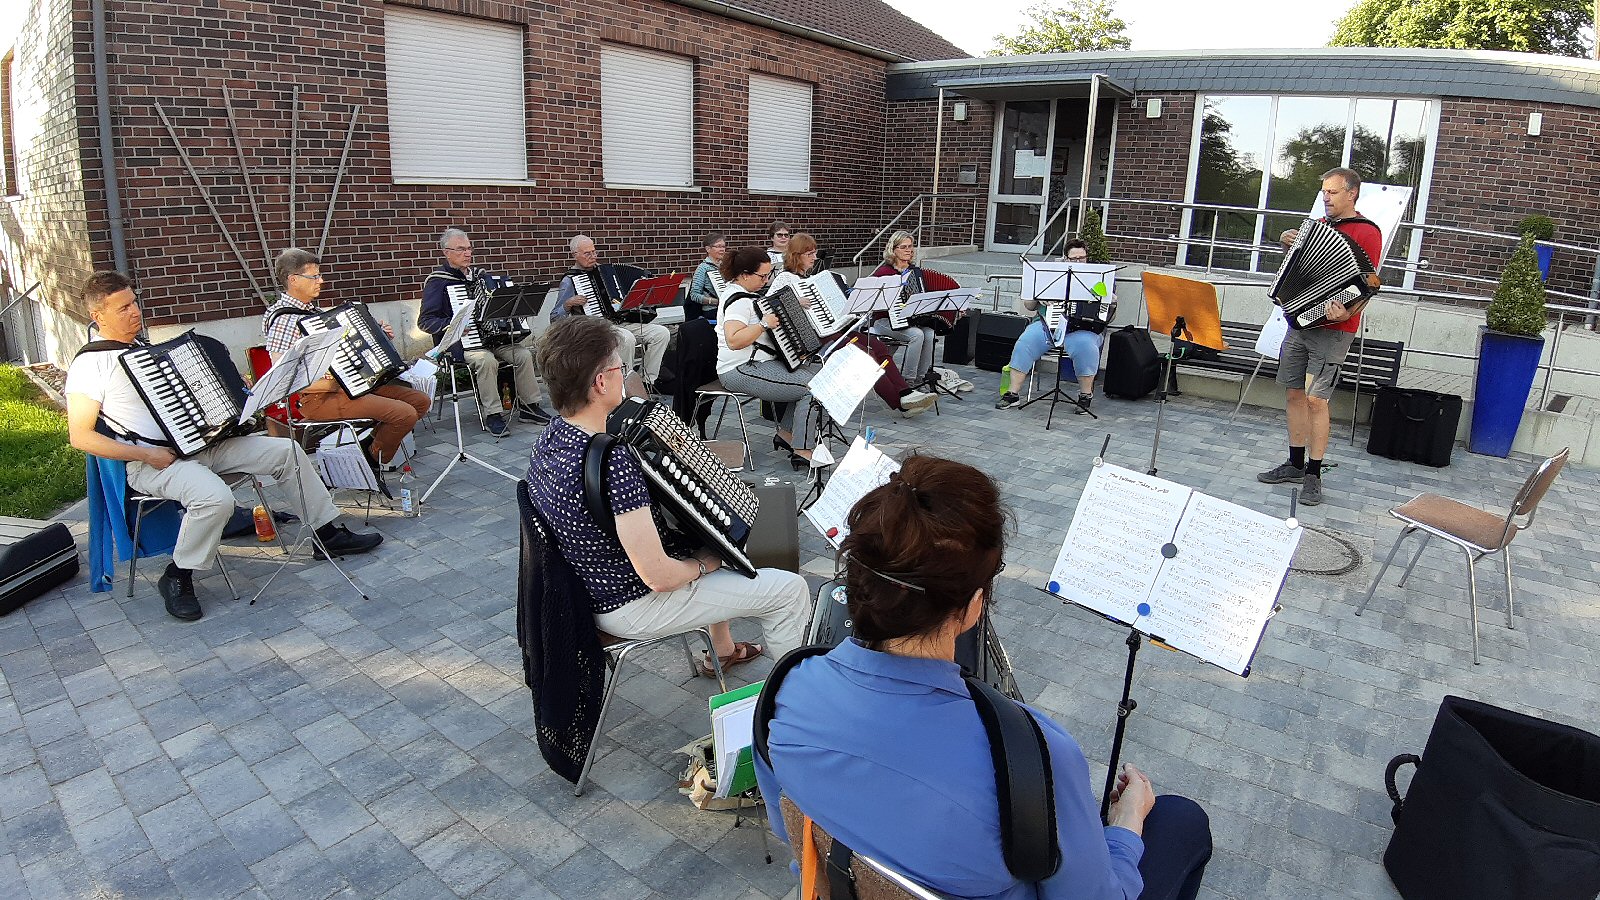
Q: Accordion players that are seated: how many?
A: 12